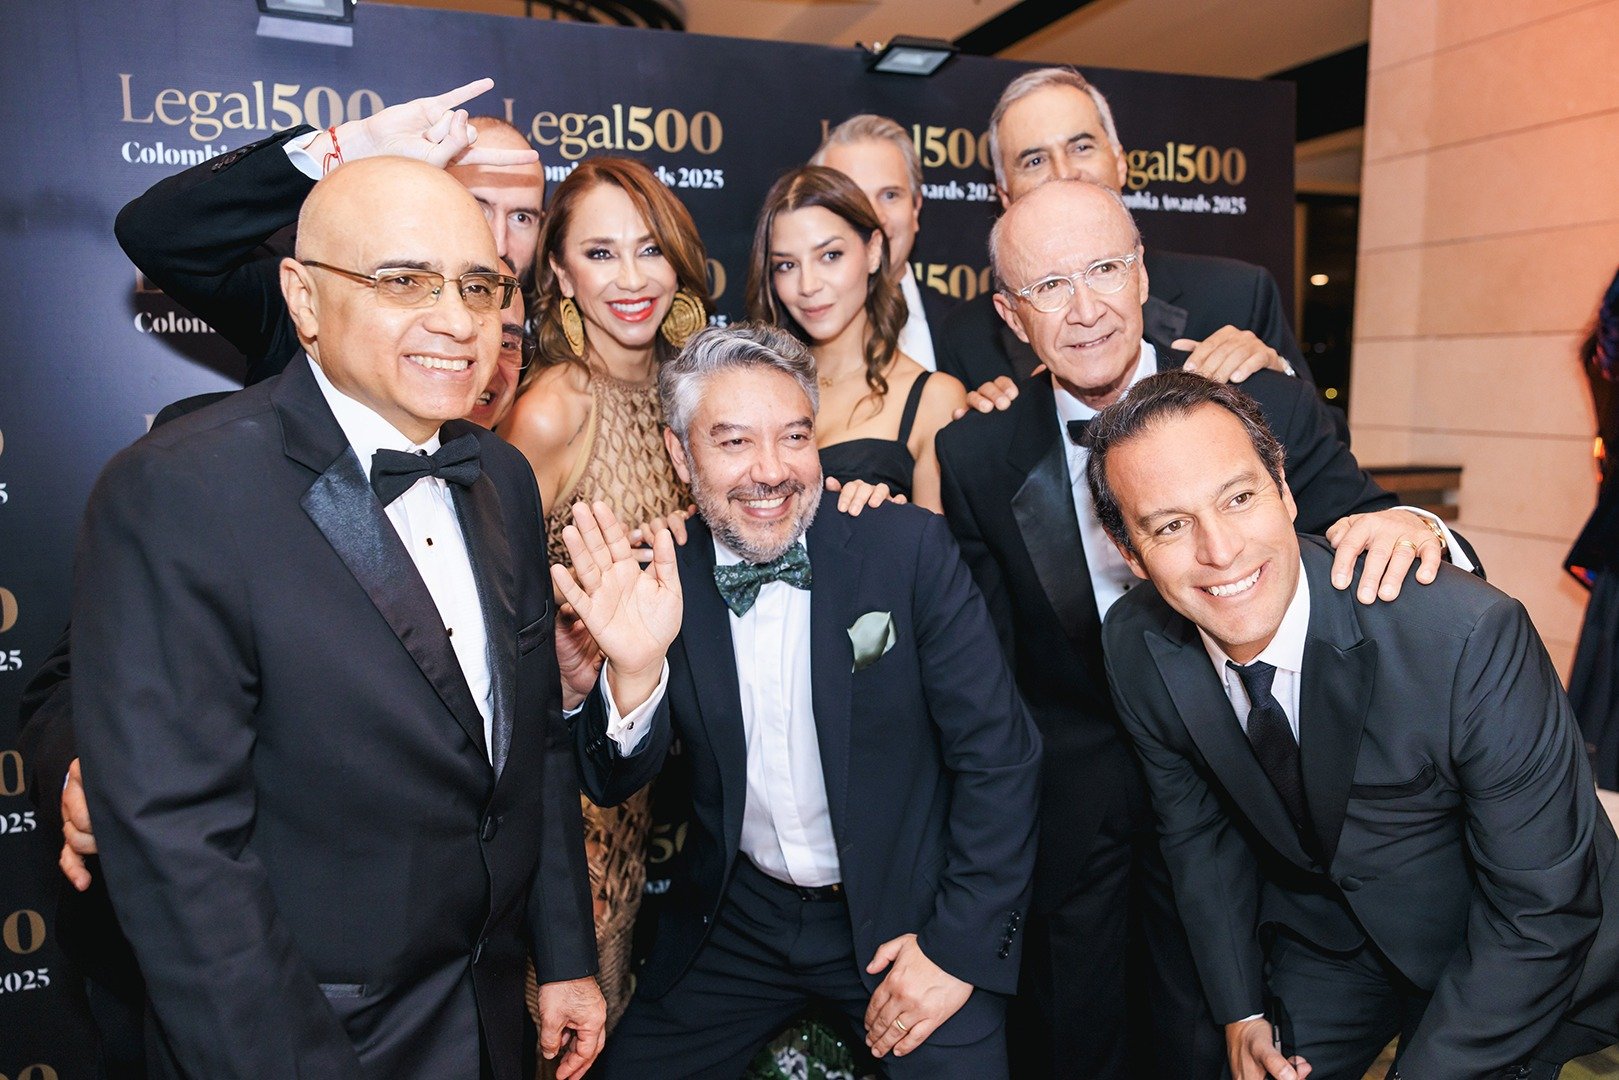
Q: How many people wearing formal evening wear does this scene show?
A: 10